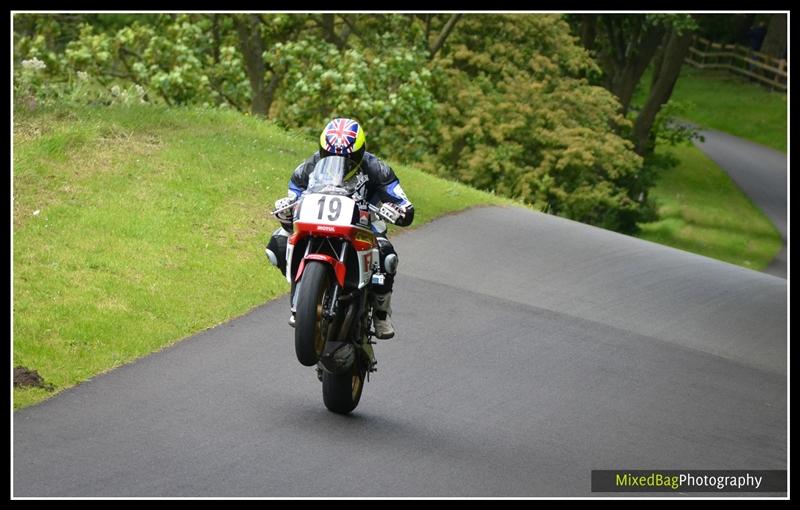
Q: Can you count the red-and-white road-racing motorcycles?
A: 1